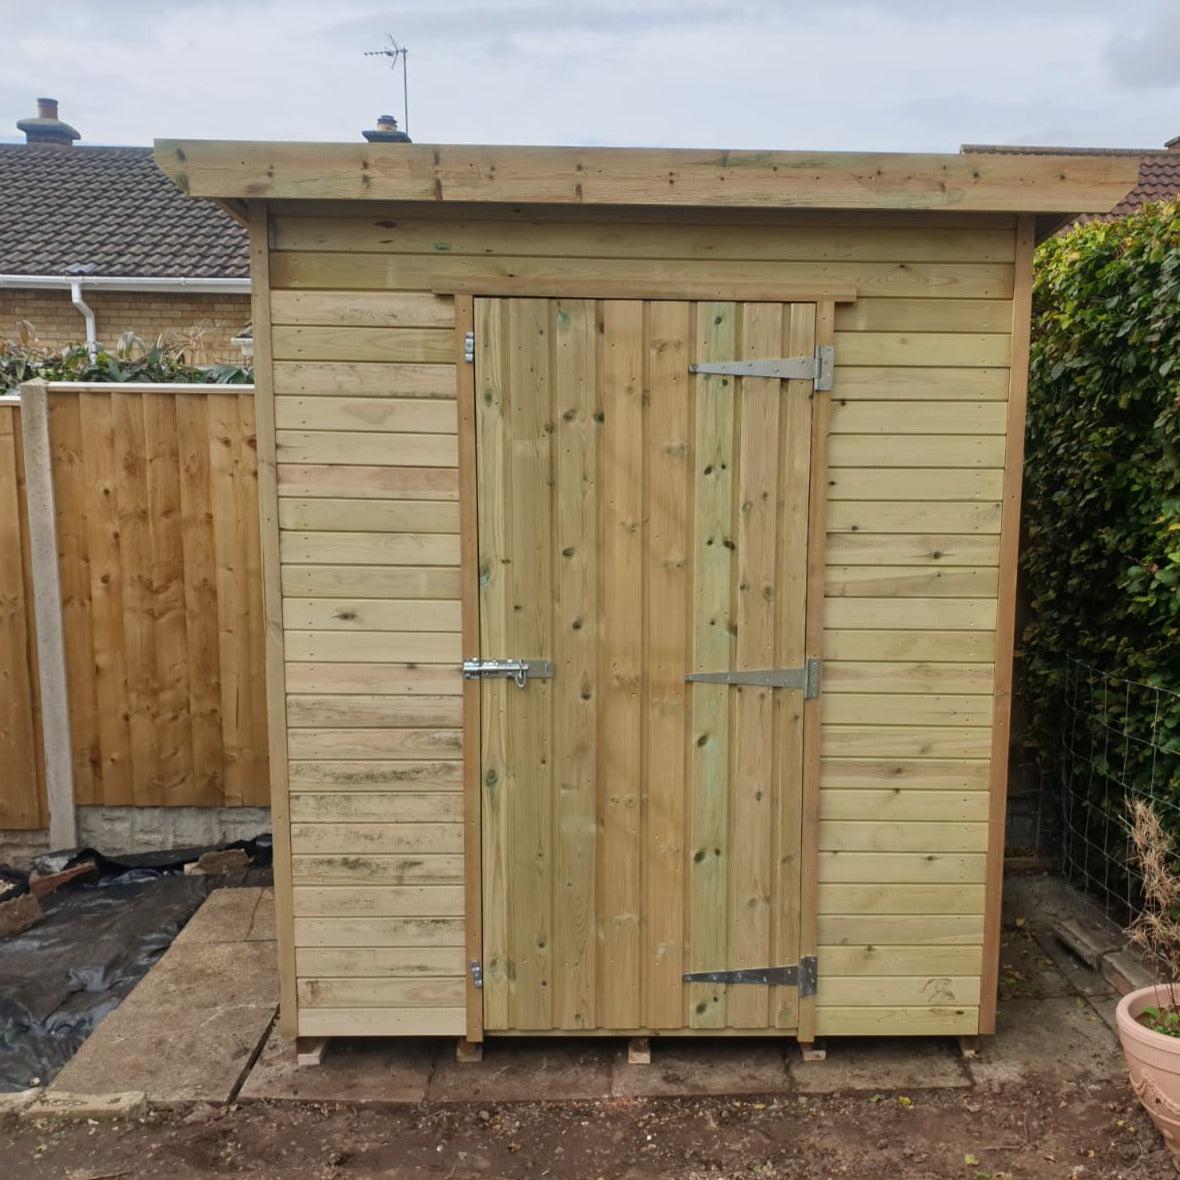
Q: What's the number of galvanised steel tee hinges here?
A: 3